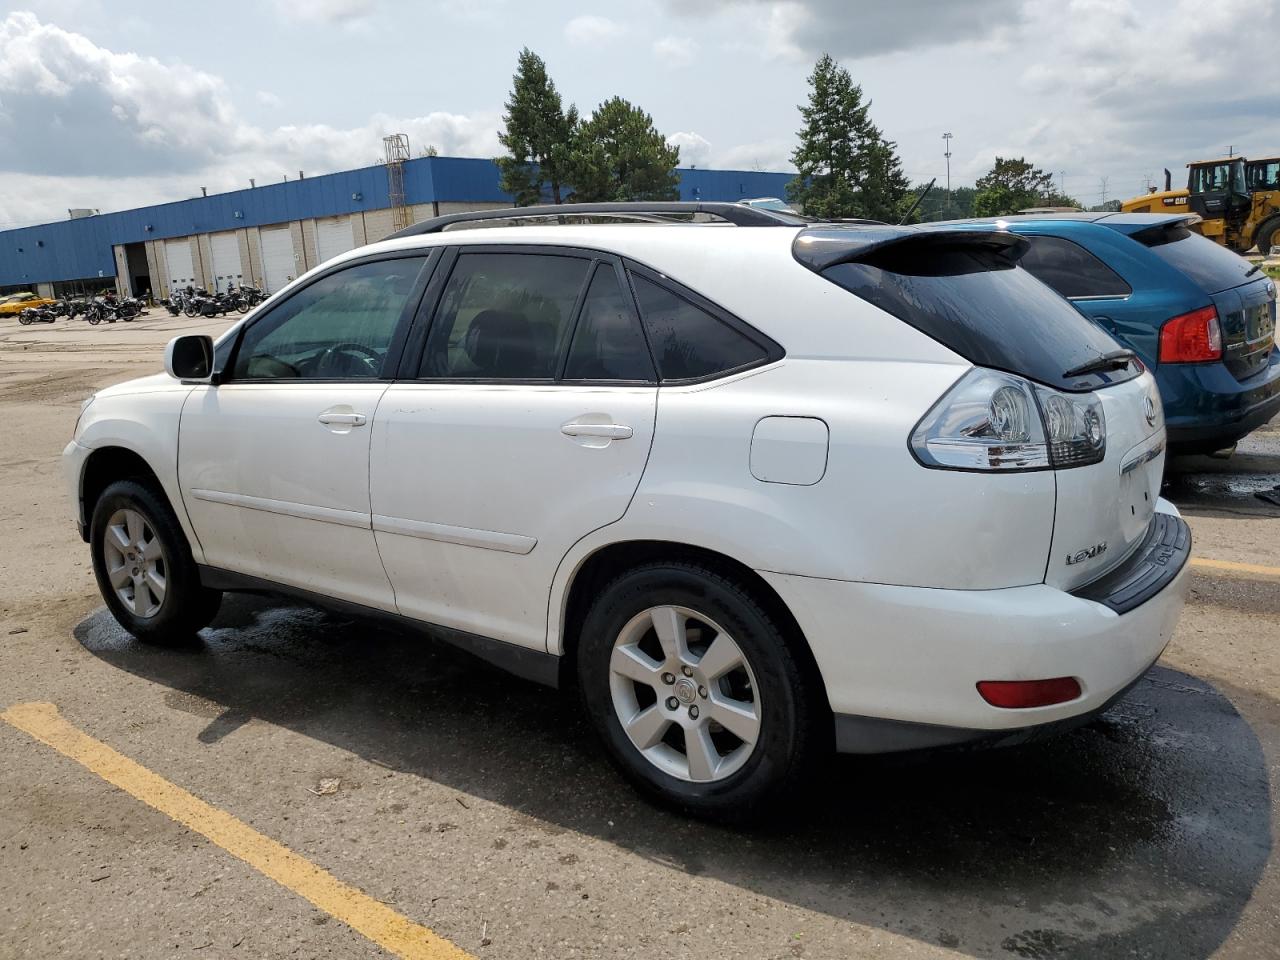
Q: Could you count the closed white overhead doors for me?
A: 4